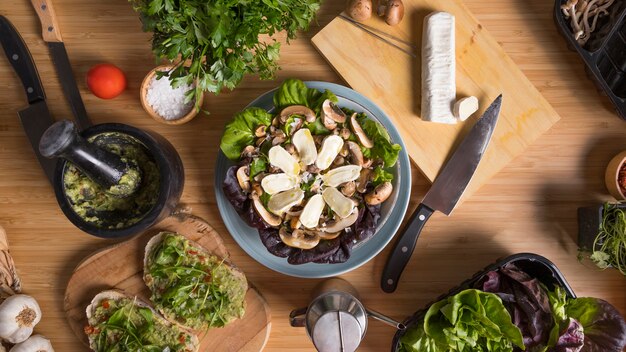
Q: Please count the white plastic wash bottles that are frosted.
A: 0